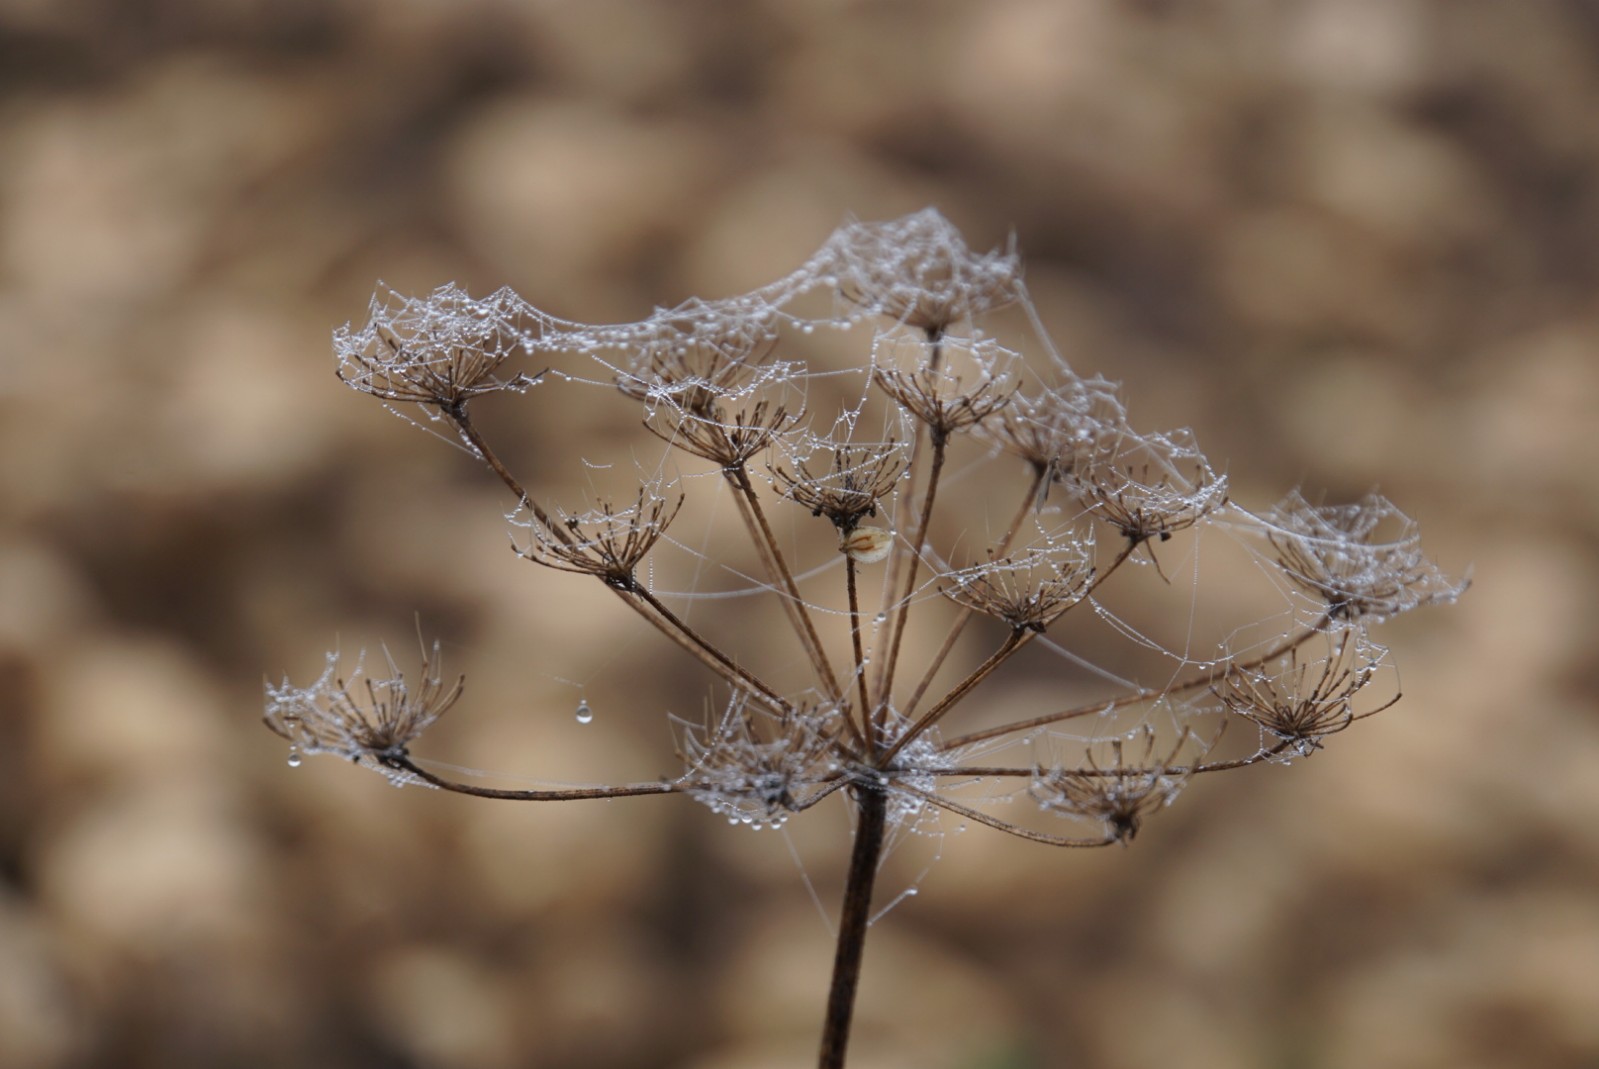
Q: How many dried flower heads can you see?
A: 15